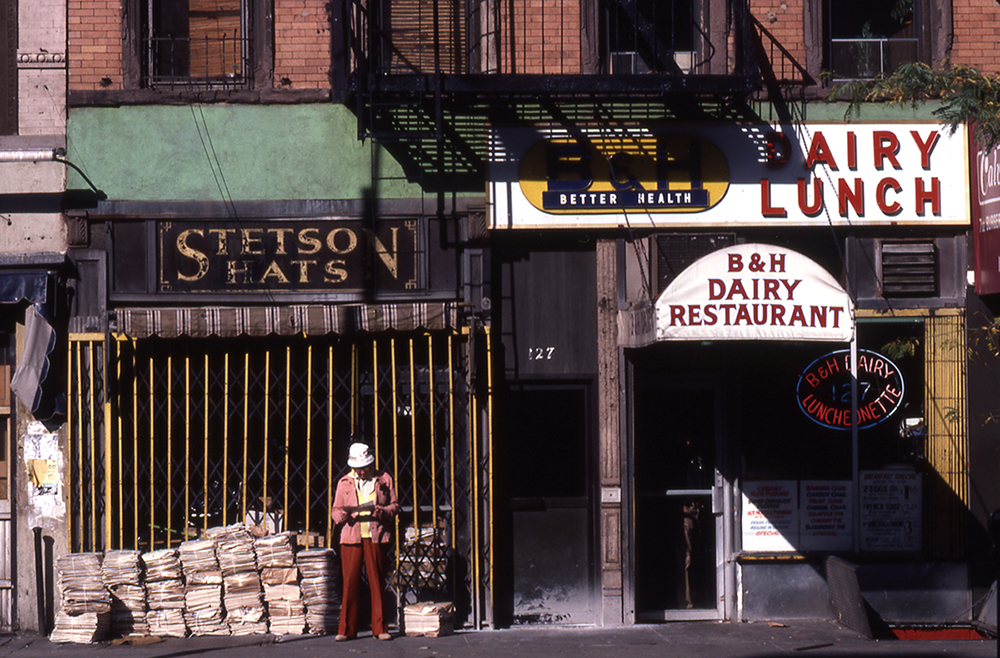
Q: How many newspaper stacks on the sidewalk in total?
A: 8